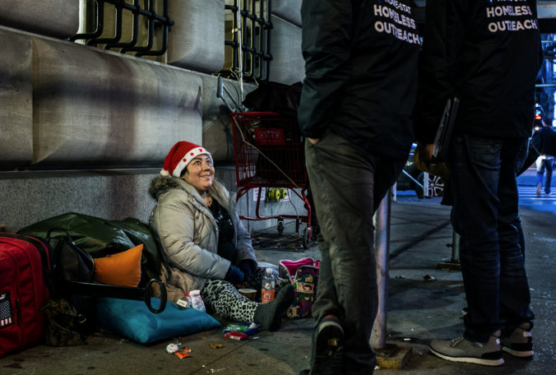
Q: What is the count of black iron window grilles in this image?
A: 2